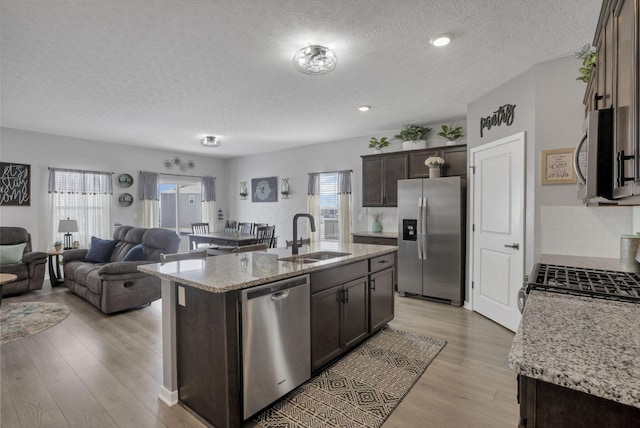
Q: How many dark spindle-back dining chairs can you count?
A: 4